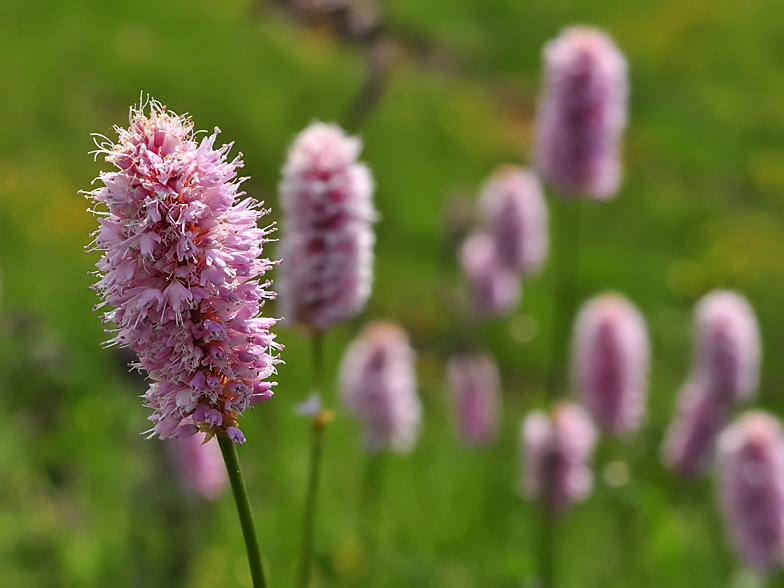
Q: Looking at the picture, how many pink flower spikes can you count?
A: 13